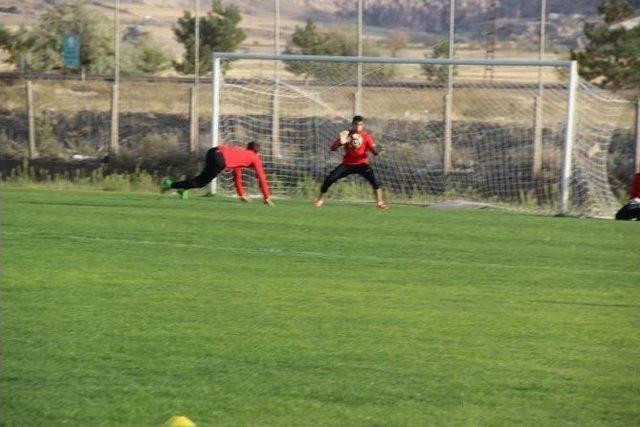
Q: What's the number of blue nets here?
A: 0